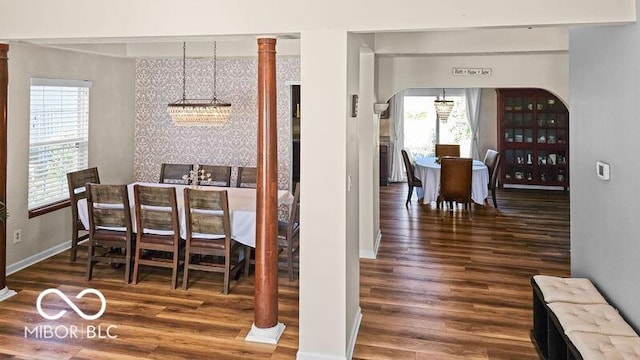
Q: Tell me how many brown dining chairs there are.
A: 12